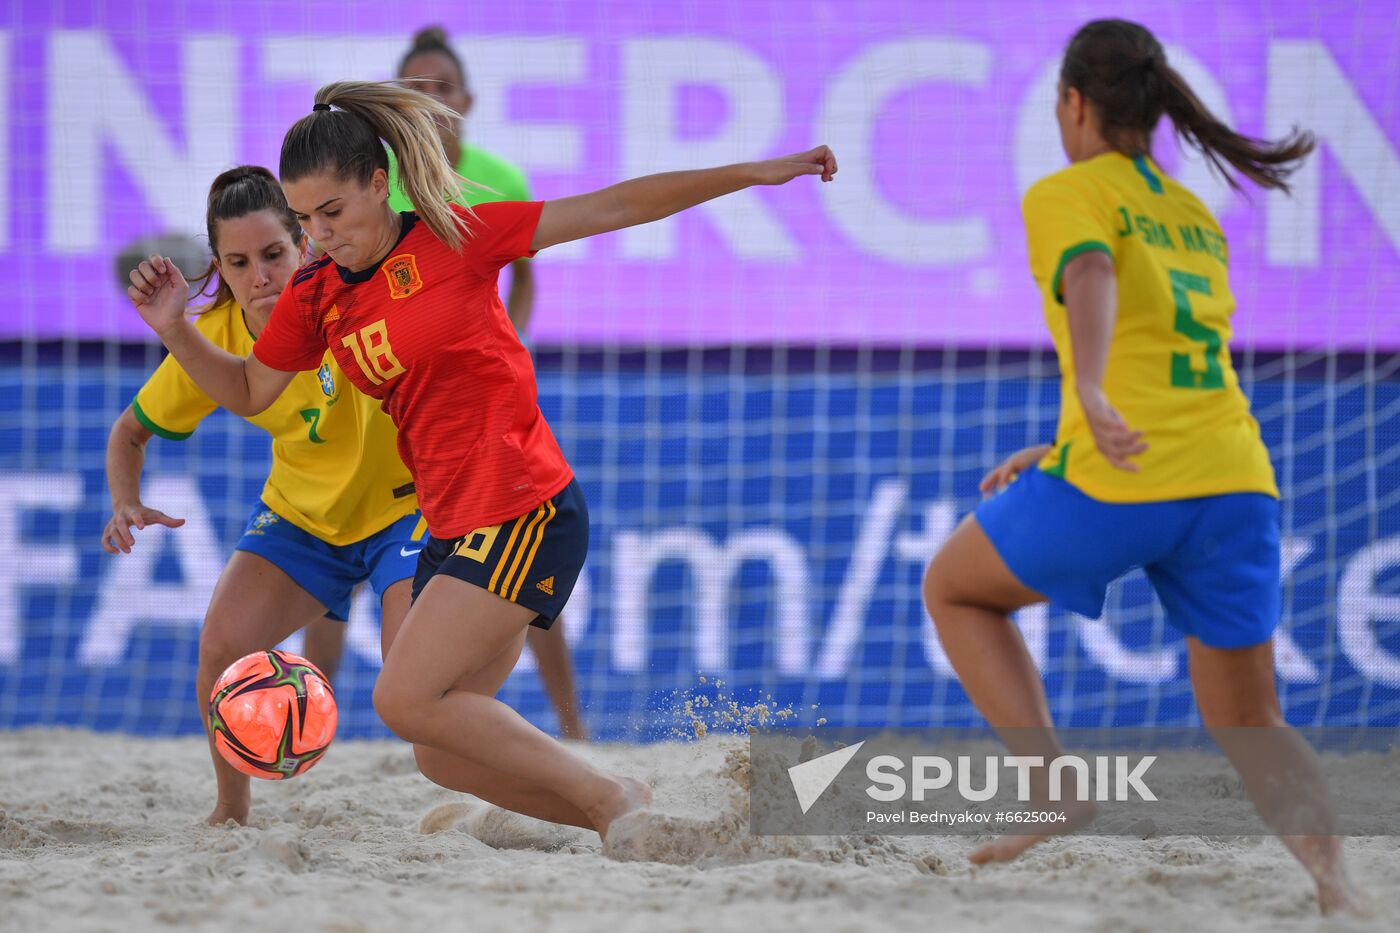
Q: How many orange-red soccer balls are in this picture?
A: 1